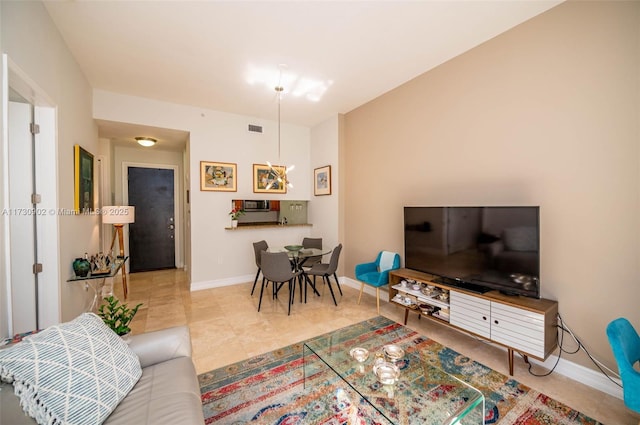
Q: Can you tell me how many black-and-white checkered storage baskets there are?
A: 0